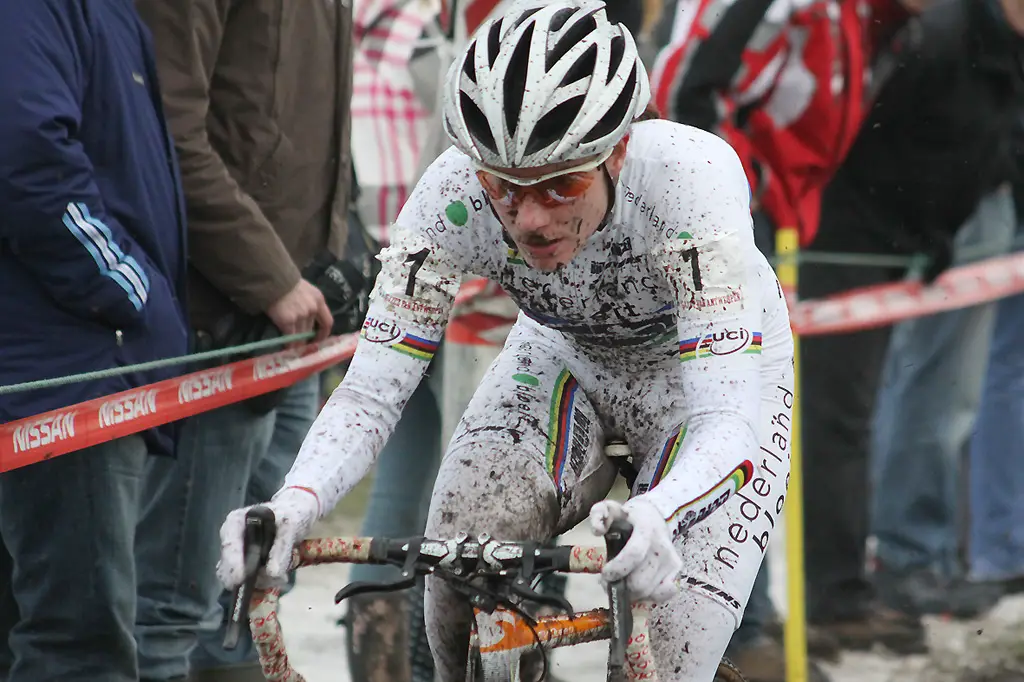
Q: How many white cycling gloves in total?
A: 2